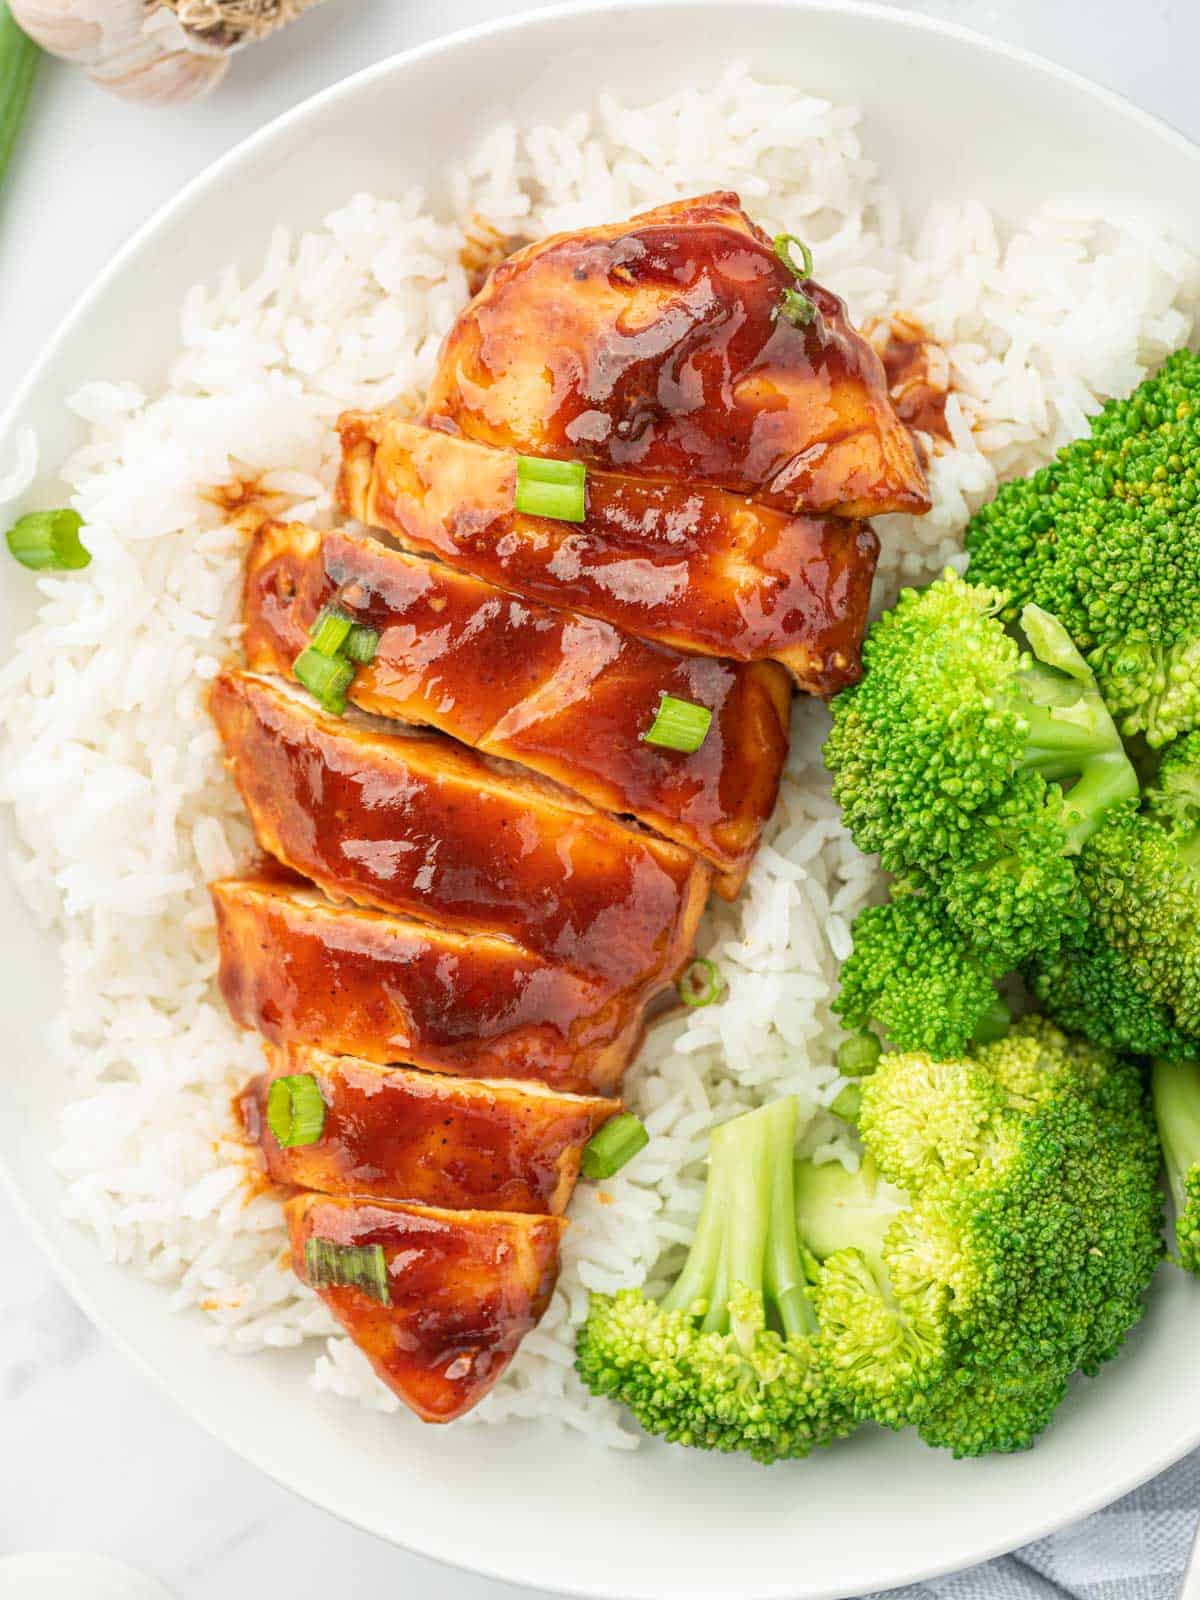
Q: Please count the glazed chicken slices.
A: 7